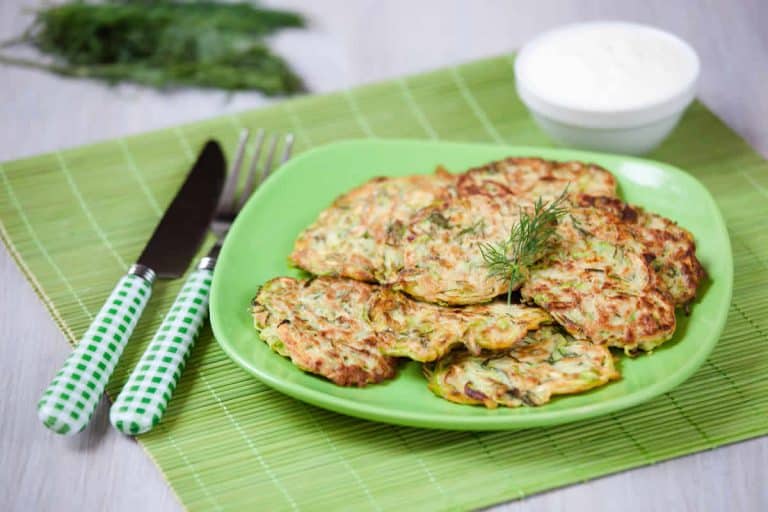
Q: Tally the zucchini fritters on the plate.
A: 8